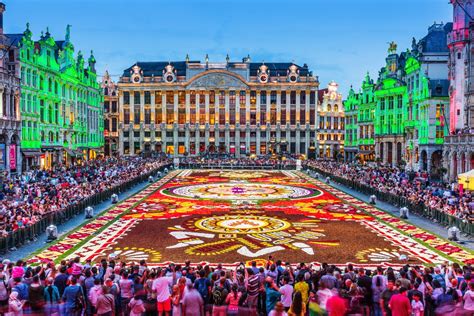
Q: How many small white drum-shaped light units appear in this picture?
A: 13